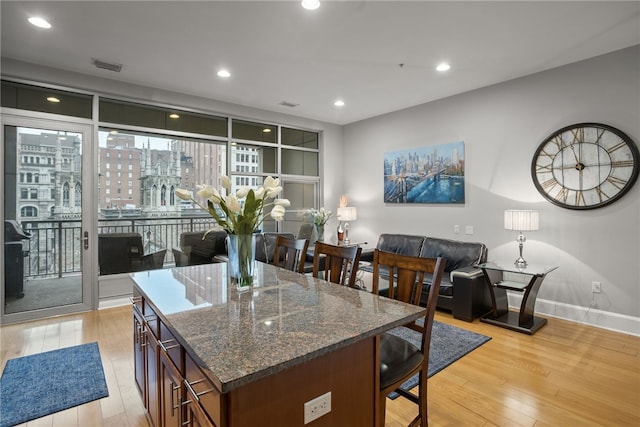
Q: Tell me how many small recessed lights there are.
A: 5